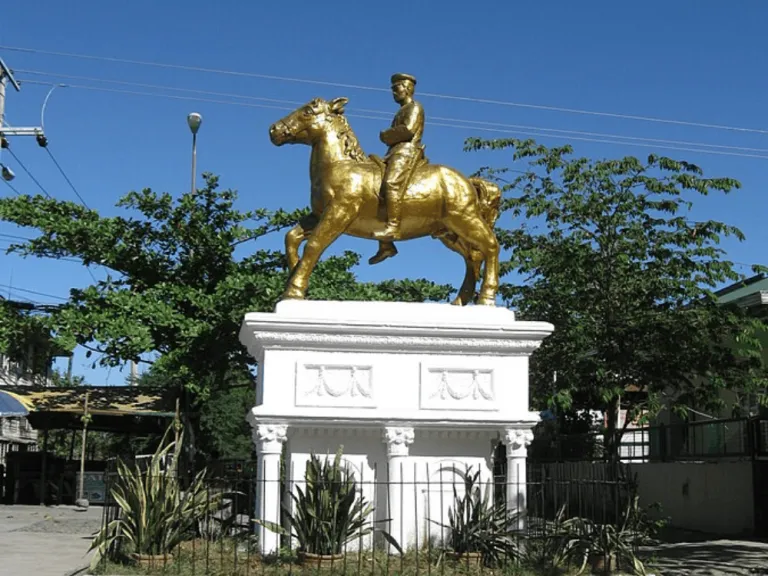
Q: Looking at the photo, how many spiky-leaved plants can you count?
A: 4